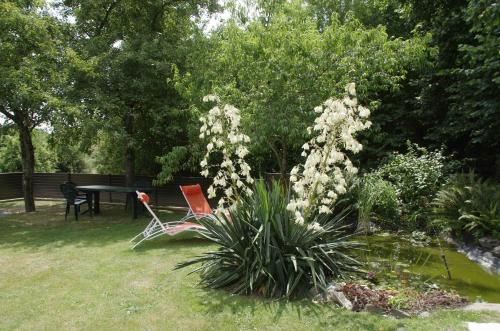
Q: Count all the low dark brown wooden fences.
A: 1